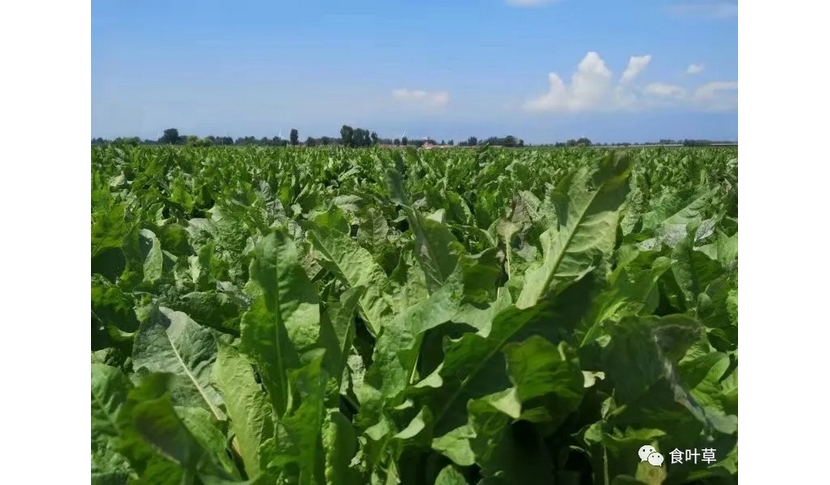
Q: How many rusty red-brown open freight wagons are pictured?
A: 0